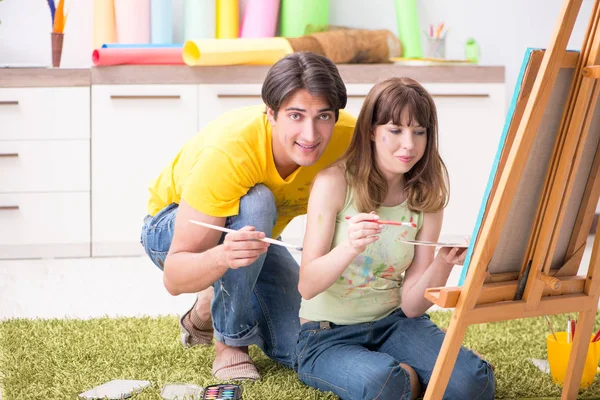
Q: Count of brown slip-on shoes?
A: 2